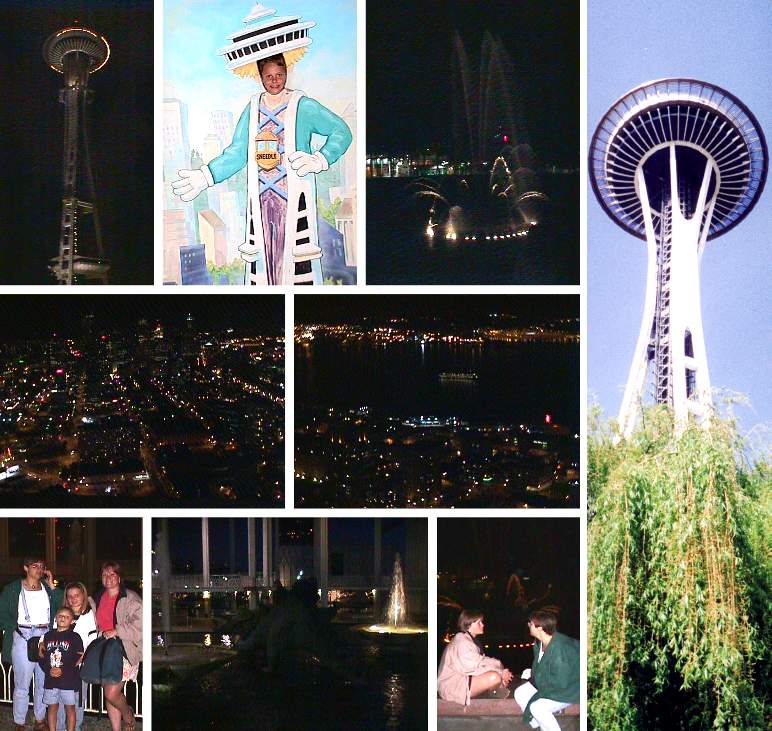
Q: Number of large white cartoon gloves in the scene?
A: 2